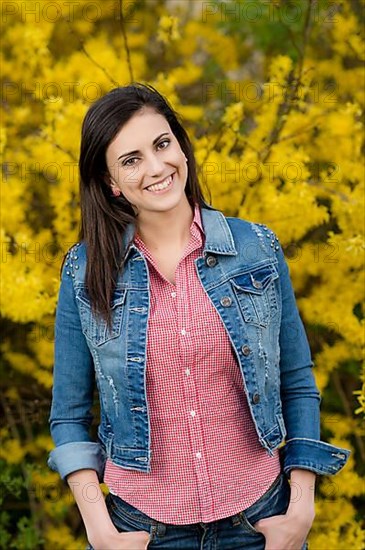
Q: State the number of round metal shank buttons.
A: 5